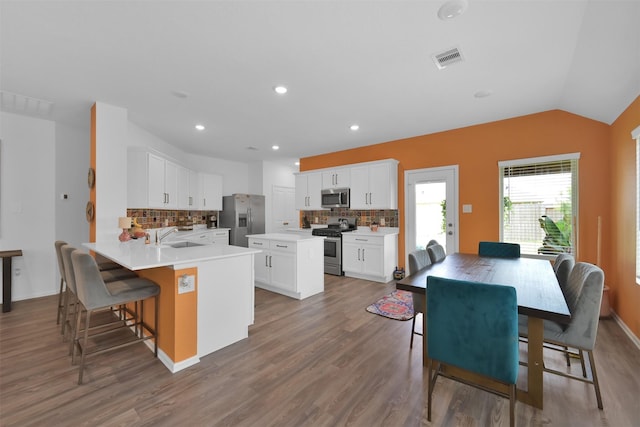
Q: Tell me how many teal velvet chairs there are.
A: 2